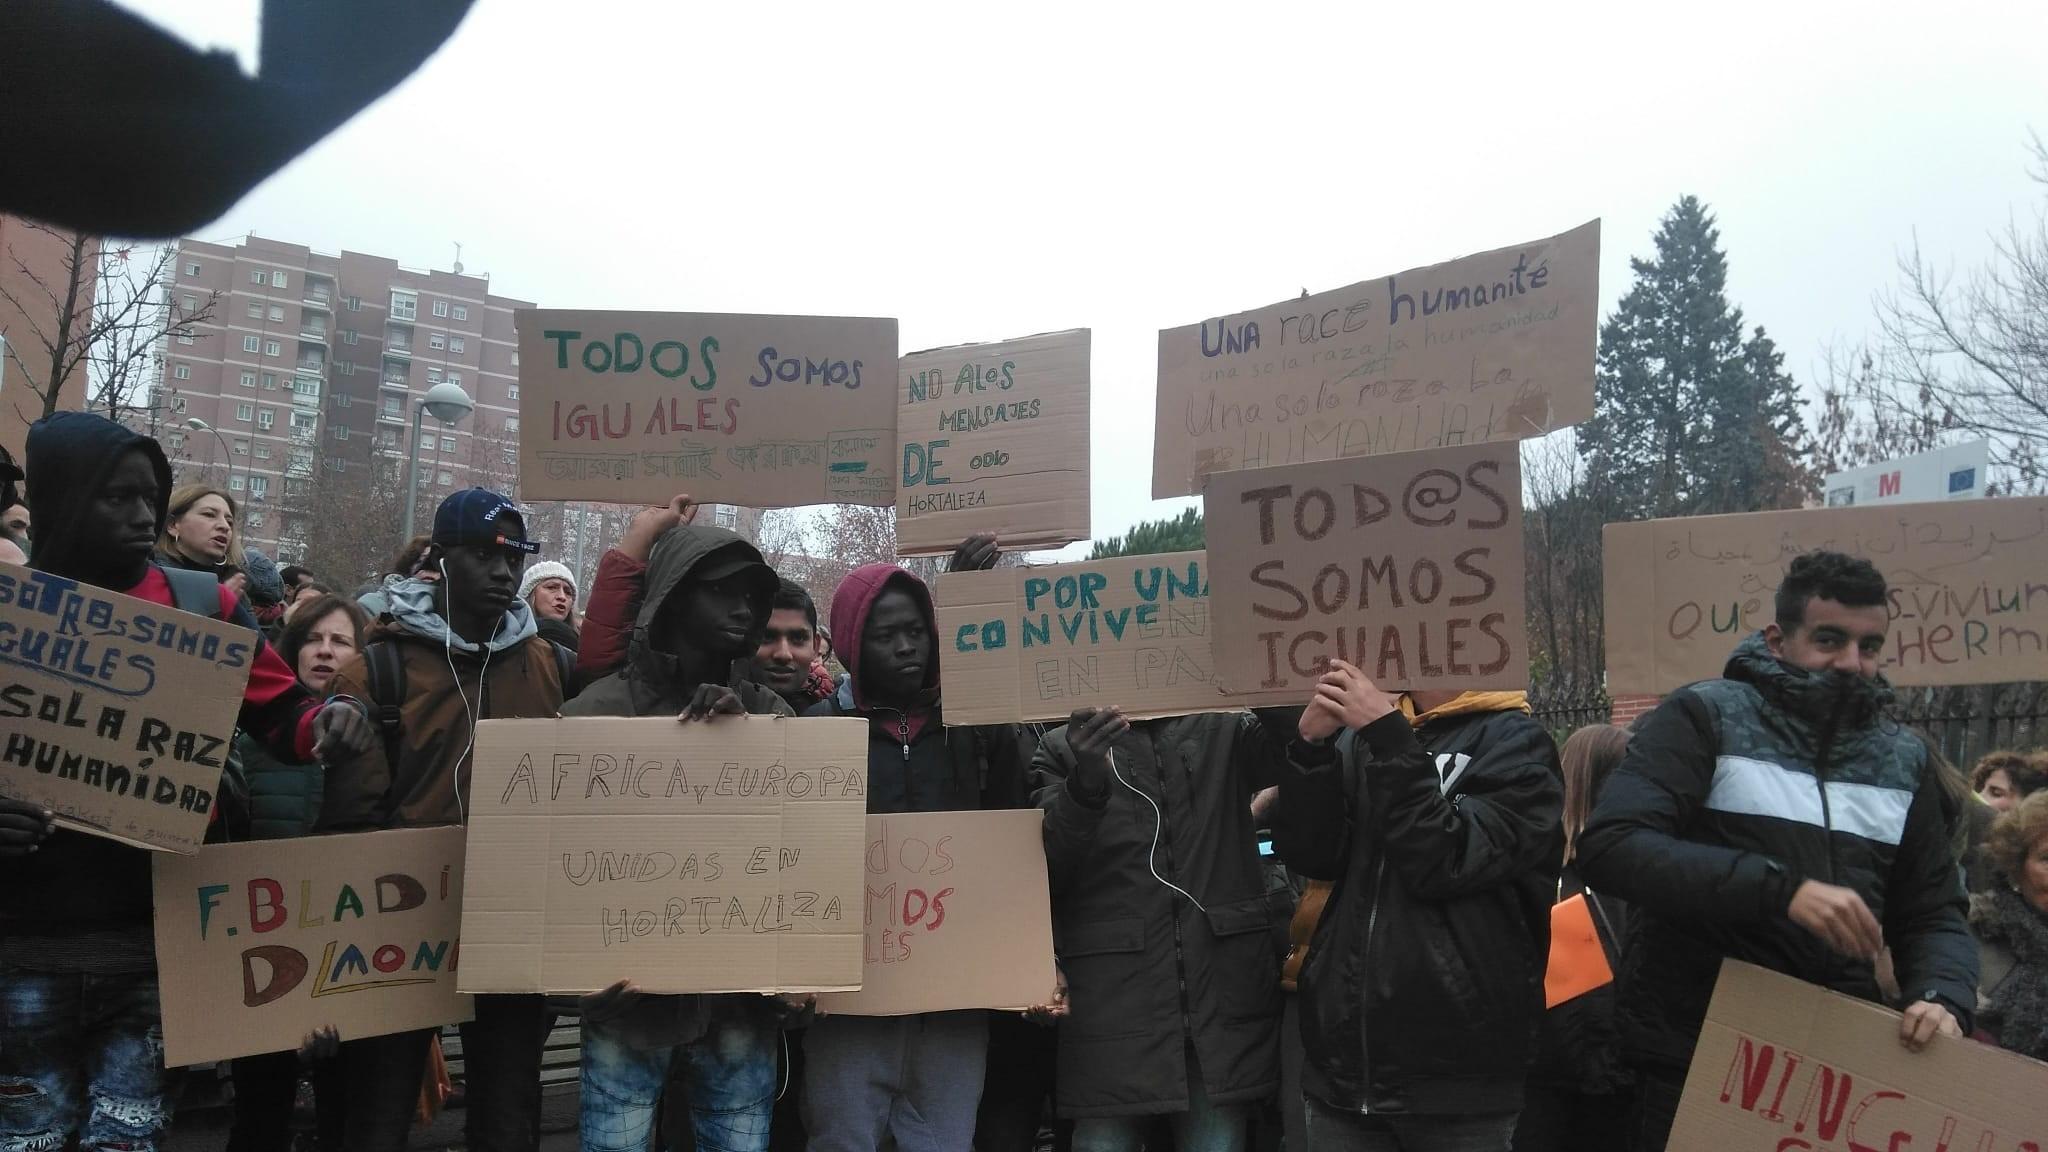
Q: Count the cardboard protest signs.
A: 11